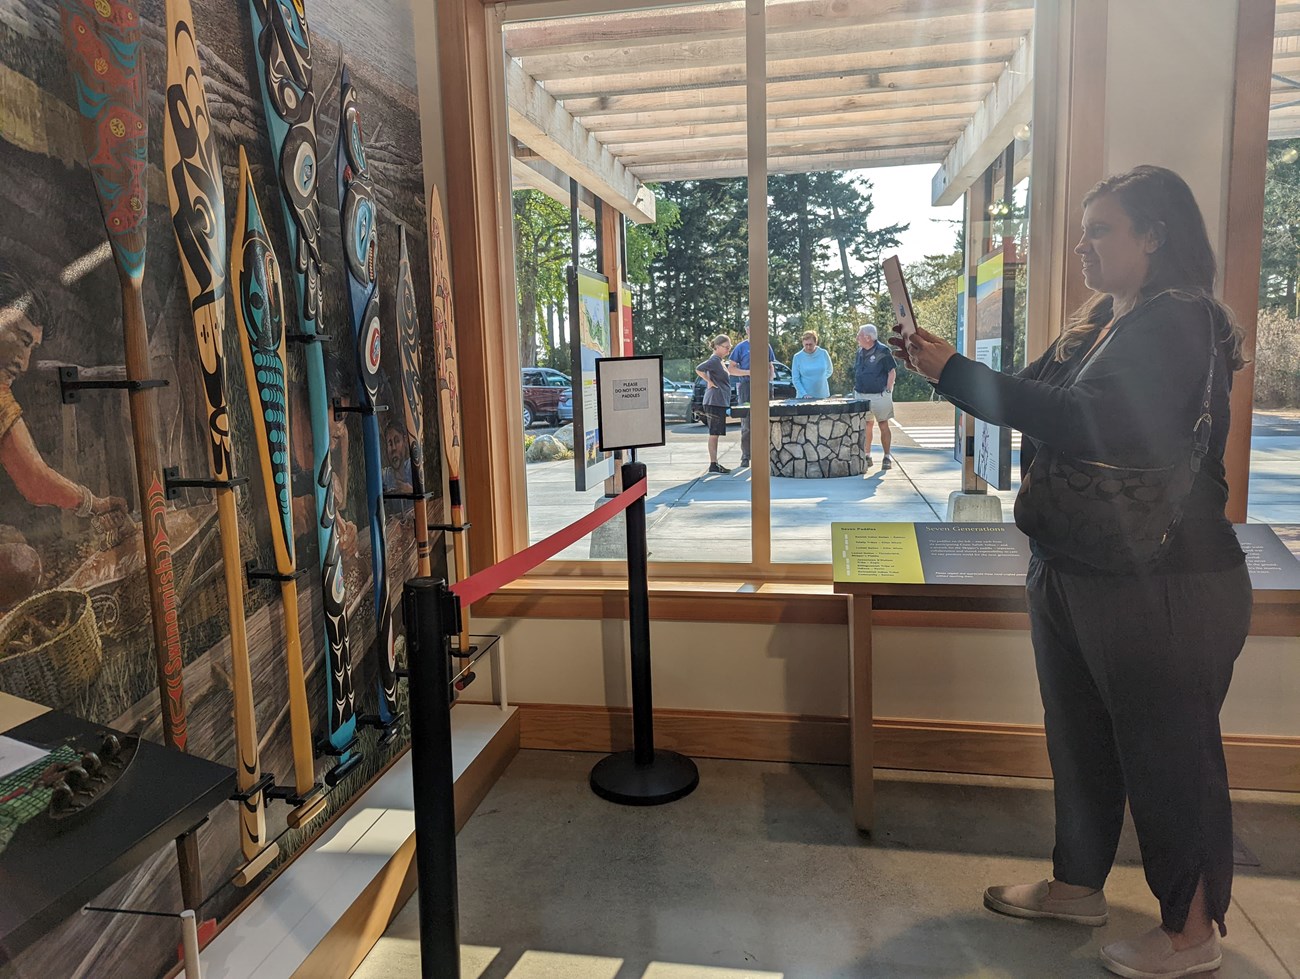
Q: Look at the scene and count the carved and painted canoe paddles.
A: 7